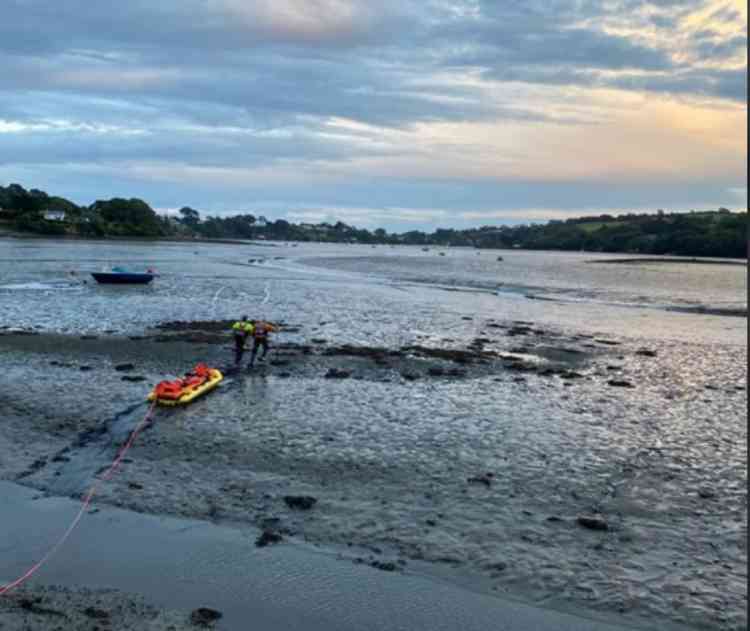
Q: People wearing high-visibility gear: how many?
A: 2